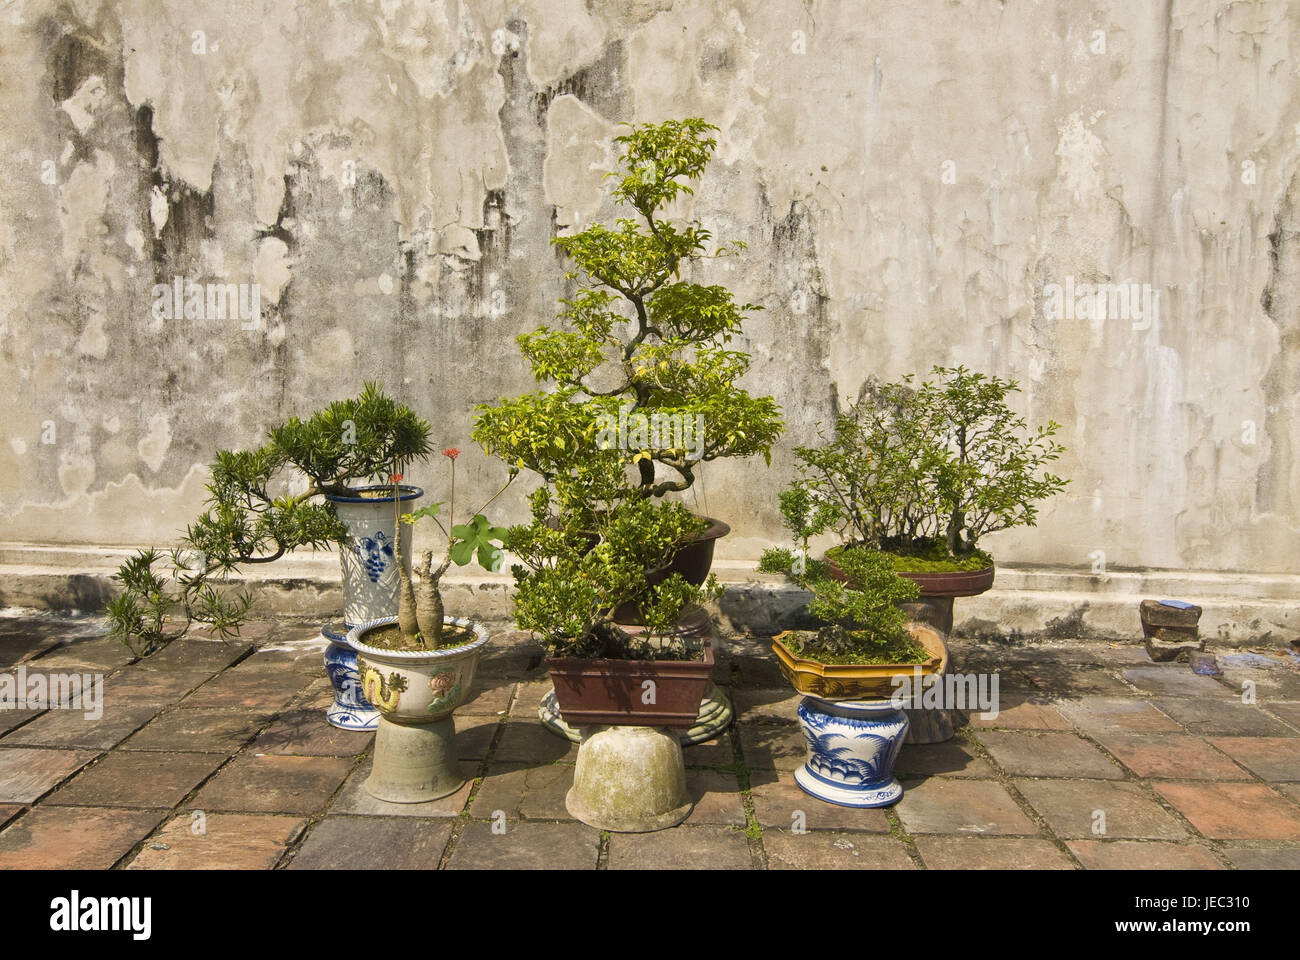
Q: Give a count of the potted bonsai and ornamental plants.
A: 6